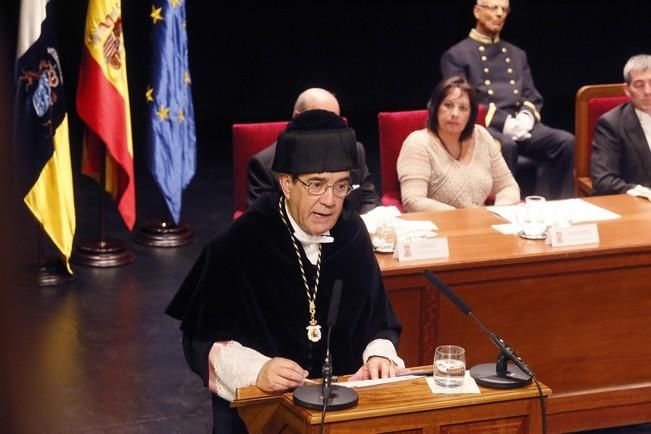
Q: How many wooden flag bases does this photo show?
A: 3